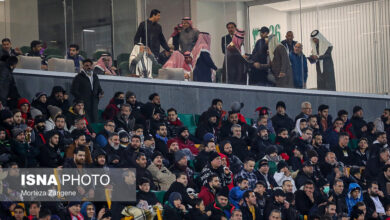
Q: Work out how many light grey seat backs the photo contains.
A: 3